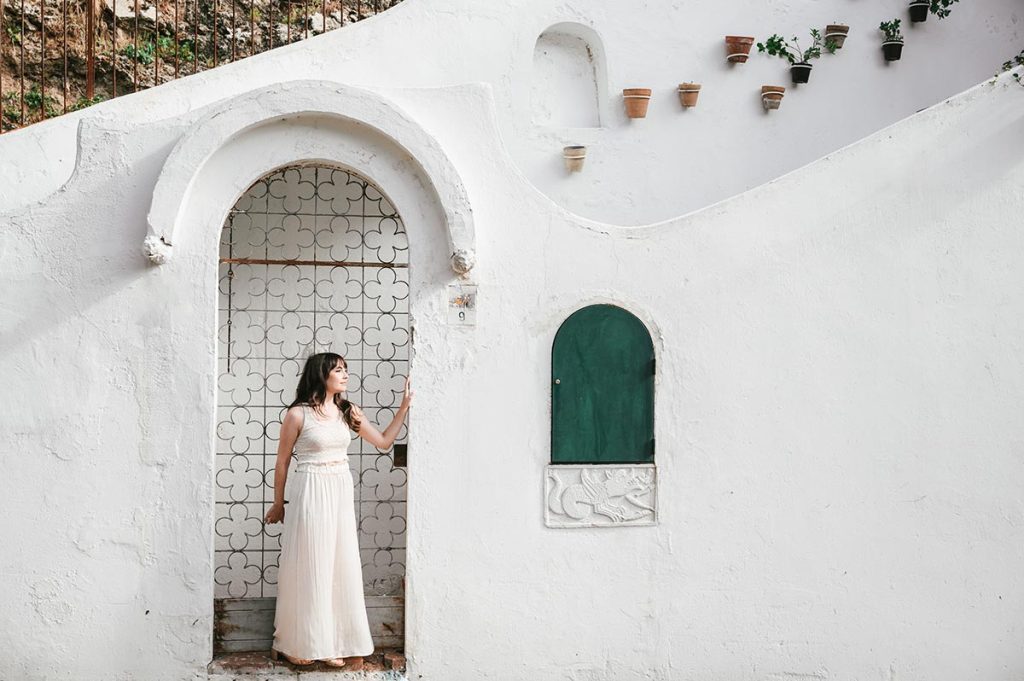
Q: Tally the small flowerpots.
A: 9